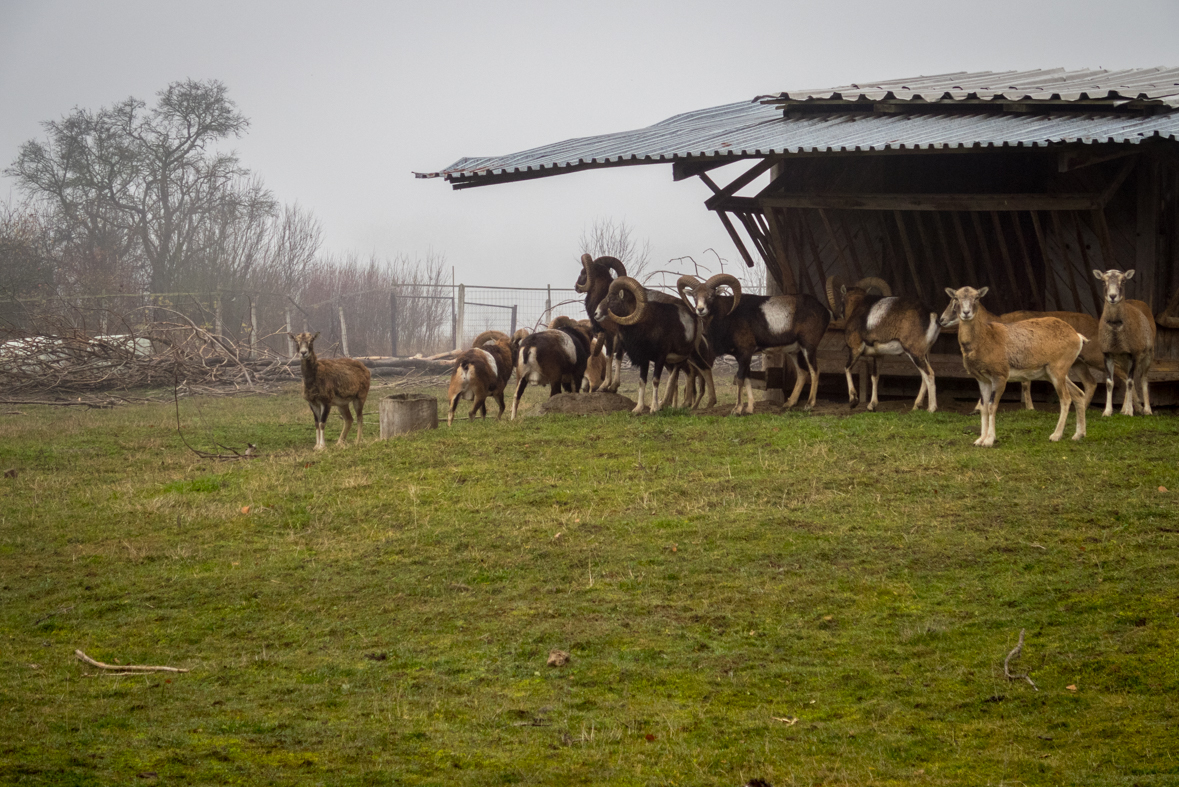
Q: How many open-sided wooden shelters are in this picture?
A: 1